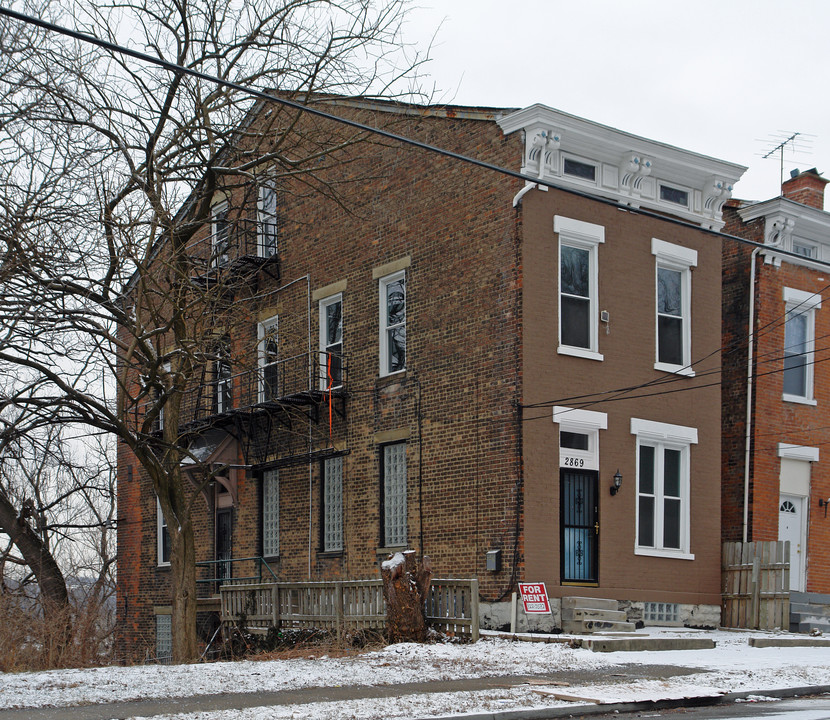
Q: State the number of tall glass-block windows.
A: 3